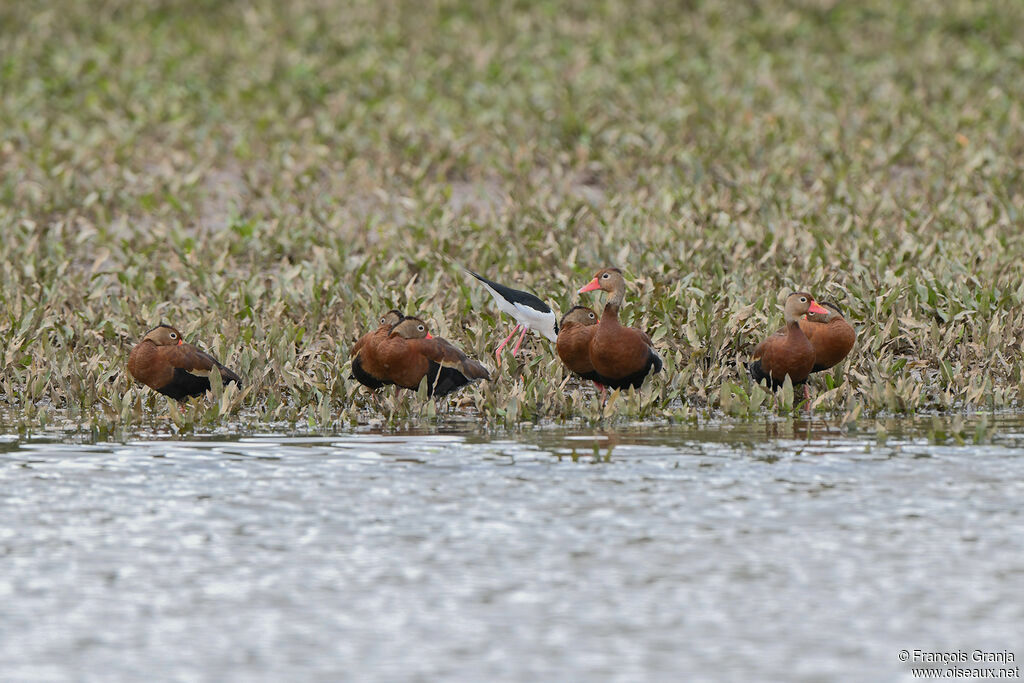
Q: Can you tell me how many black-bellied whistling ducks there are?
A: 7